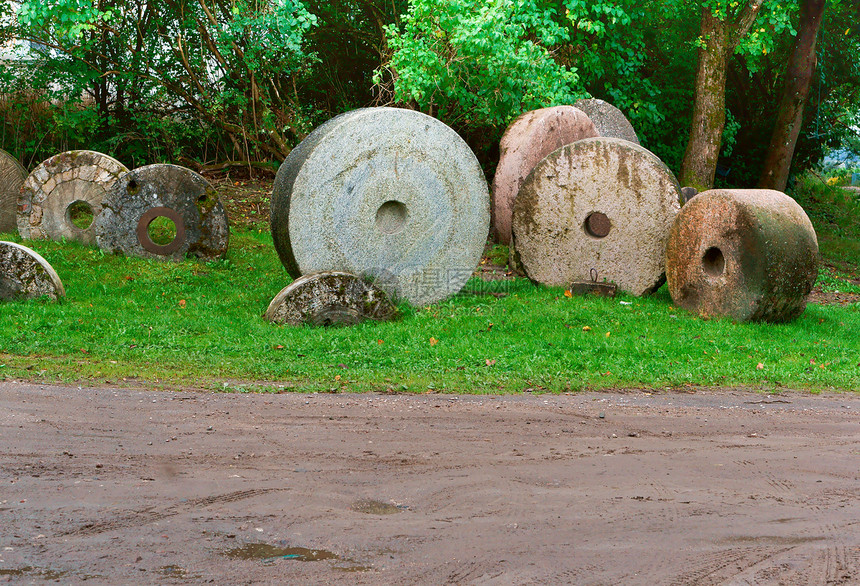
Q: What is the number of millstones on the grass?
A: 10